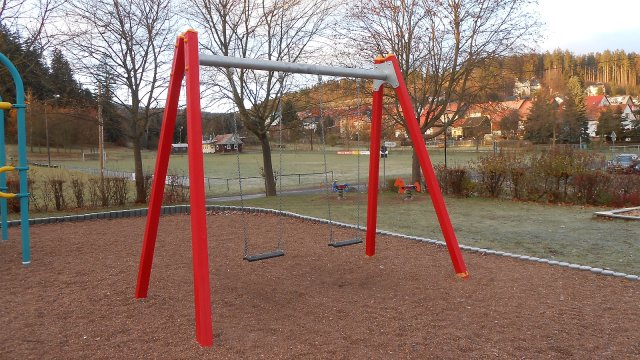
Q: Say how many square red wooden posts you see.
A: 4